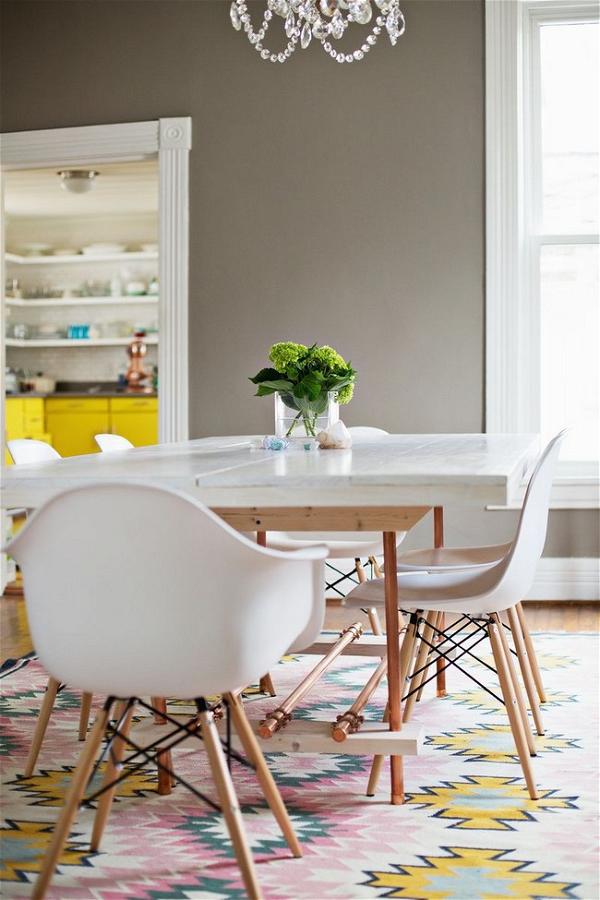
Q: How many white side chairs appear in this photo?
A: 4